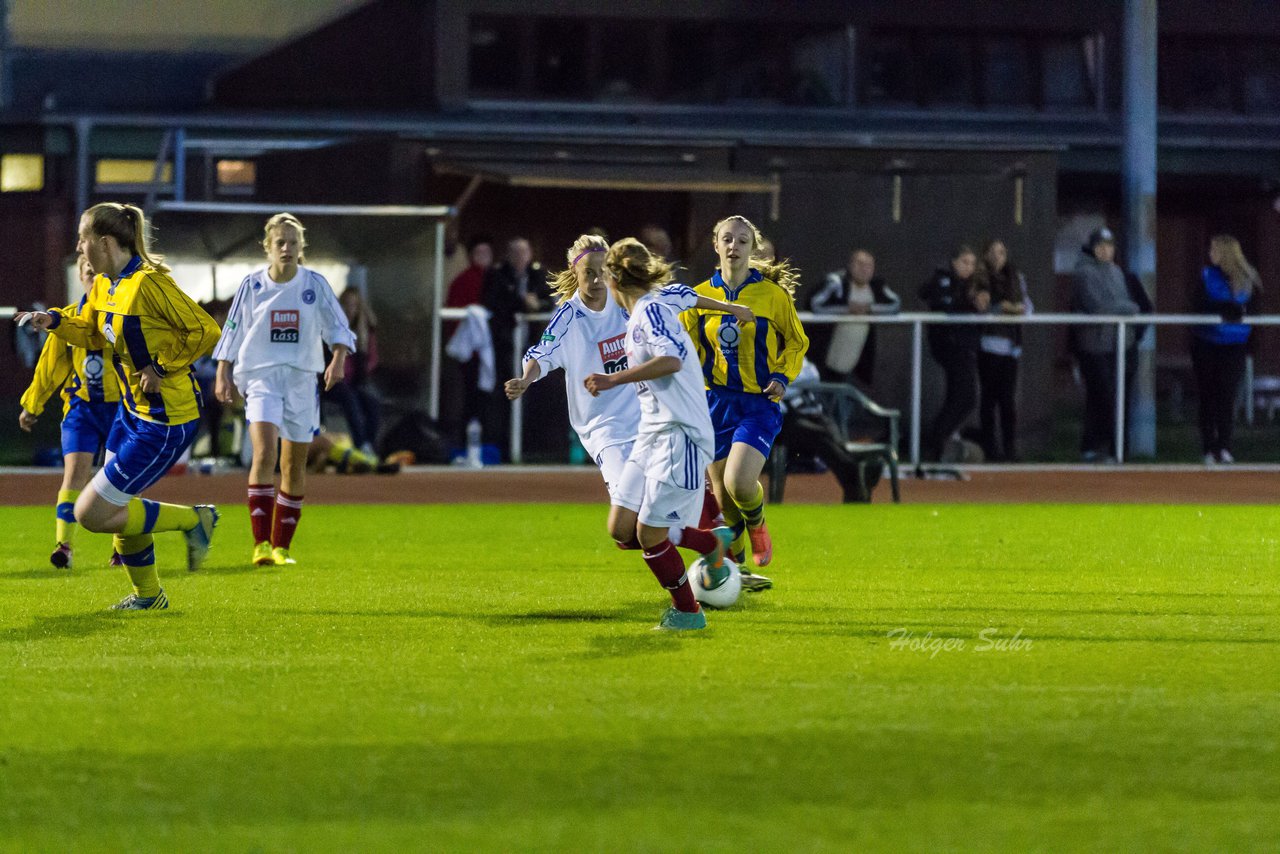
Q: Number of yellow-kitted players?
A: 3